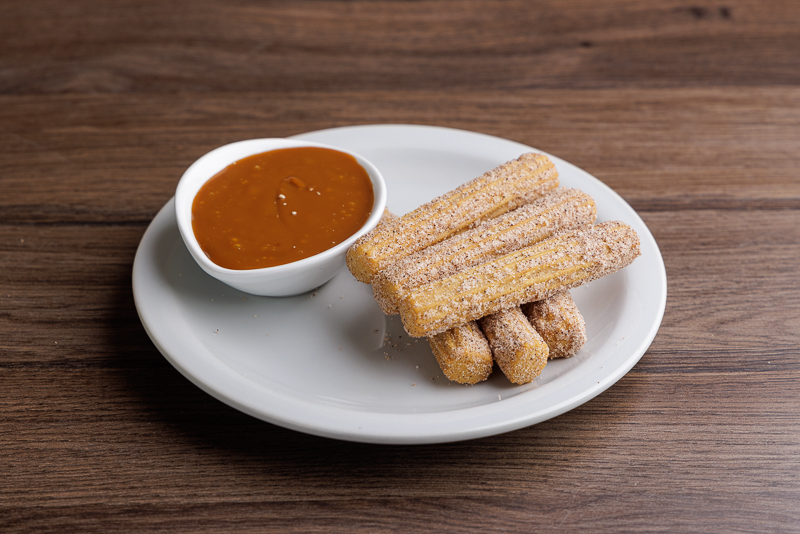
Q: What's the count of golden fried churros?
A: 6